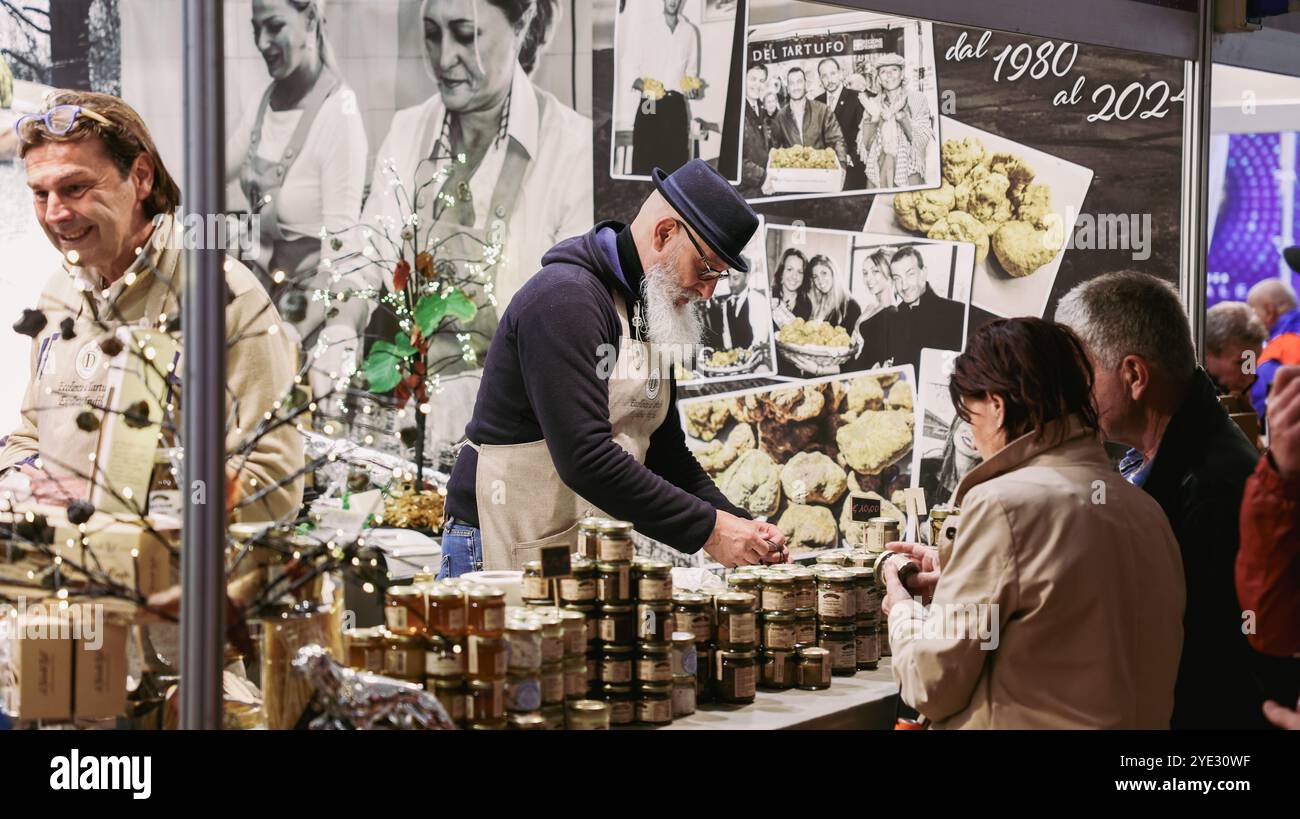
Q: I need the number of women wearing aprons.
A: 2